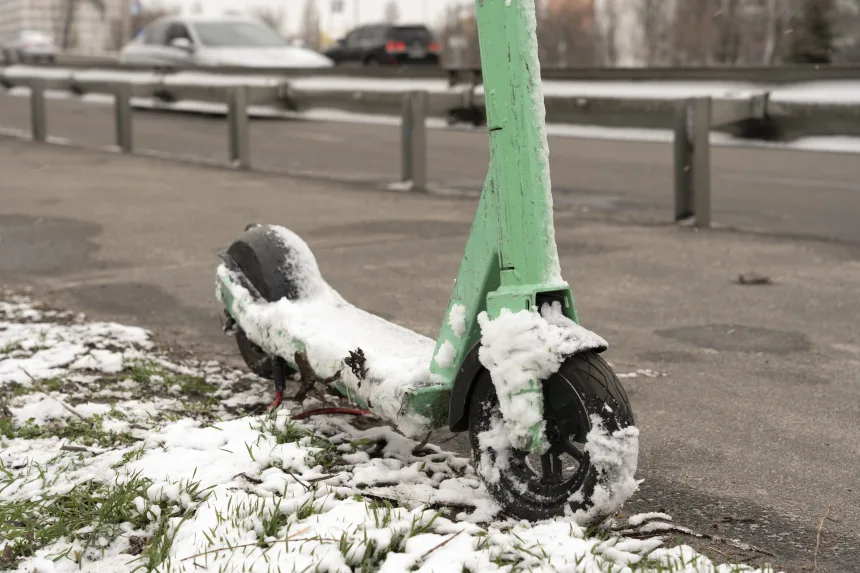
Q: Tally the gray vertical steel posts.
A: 5